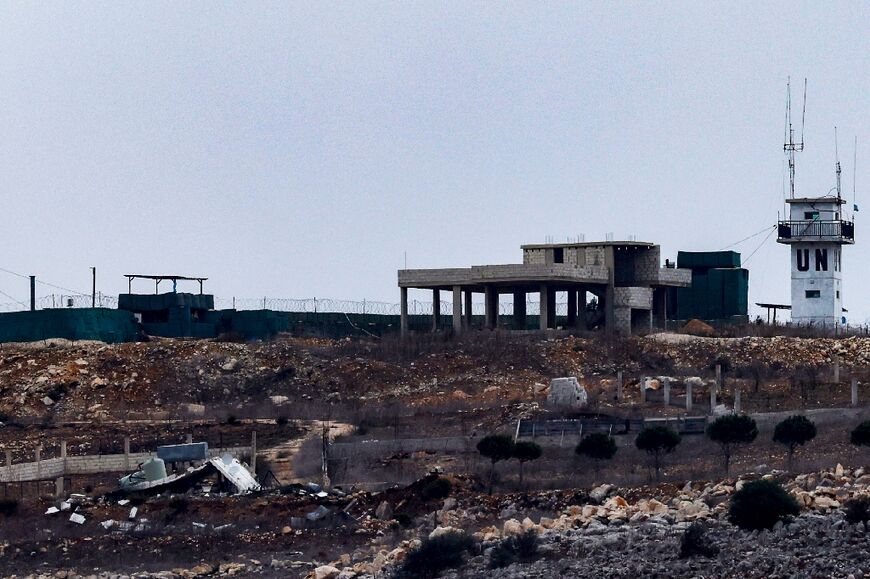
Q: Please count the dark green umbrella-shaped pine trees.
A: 7